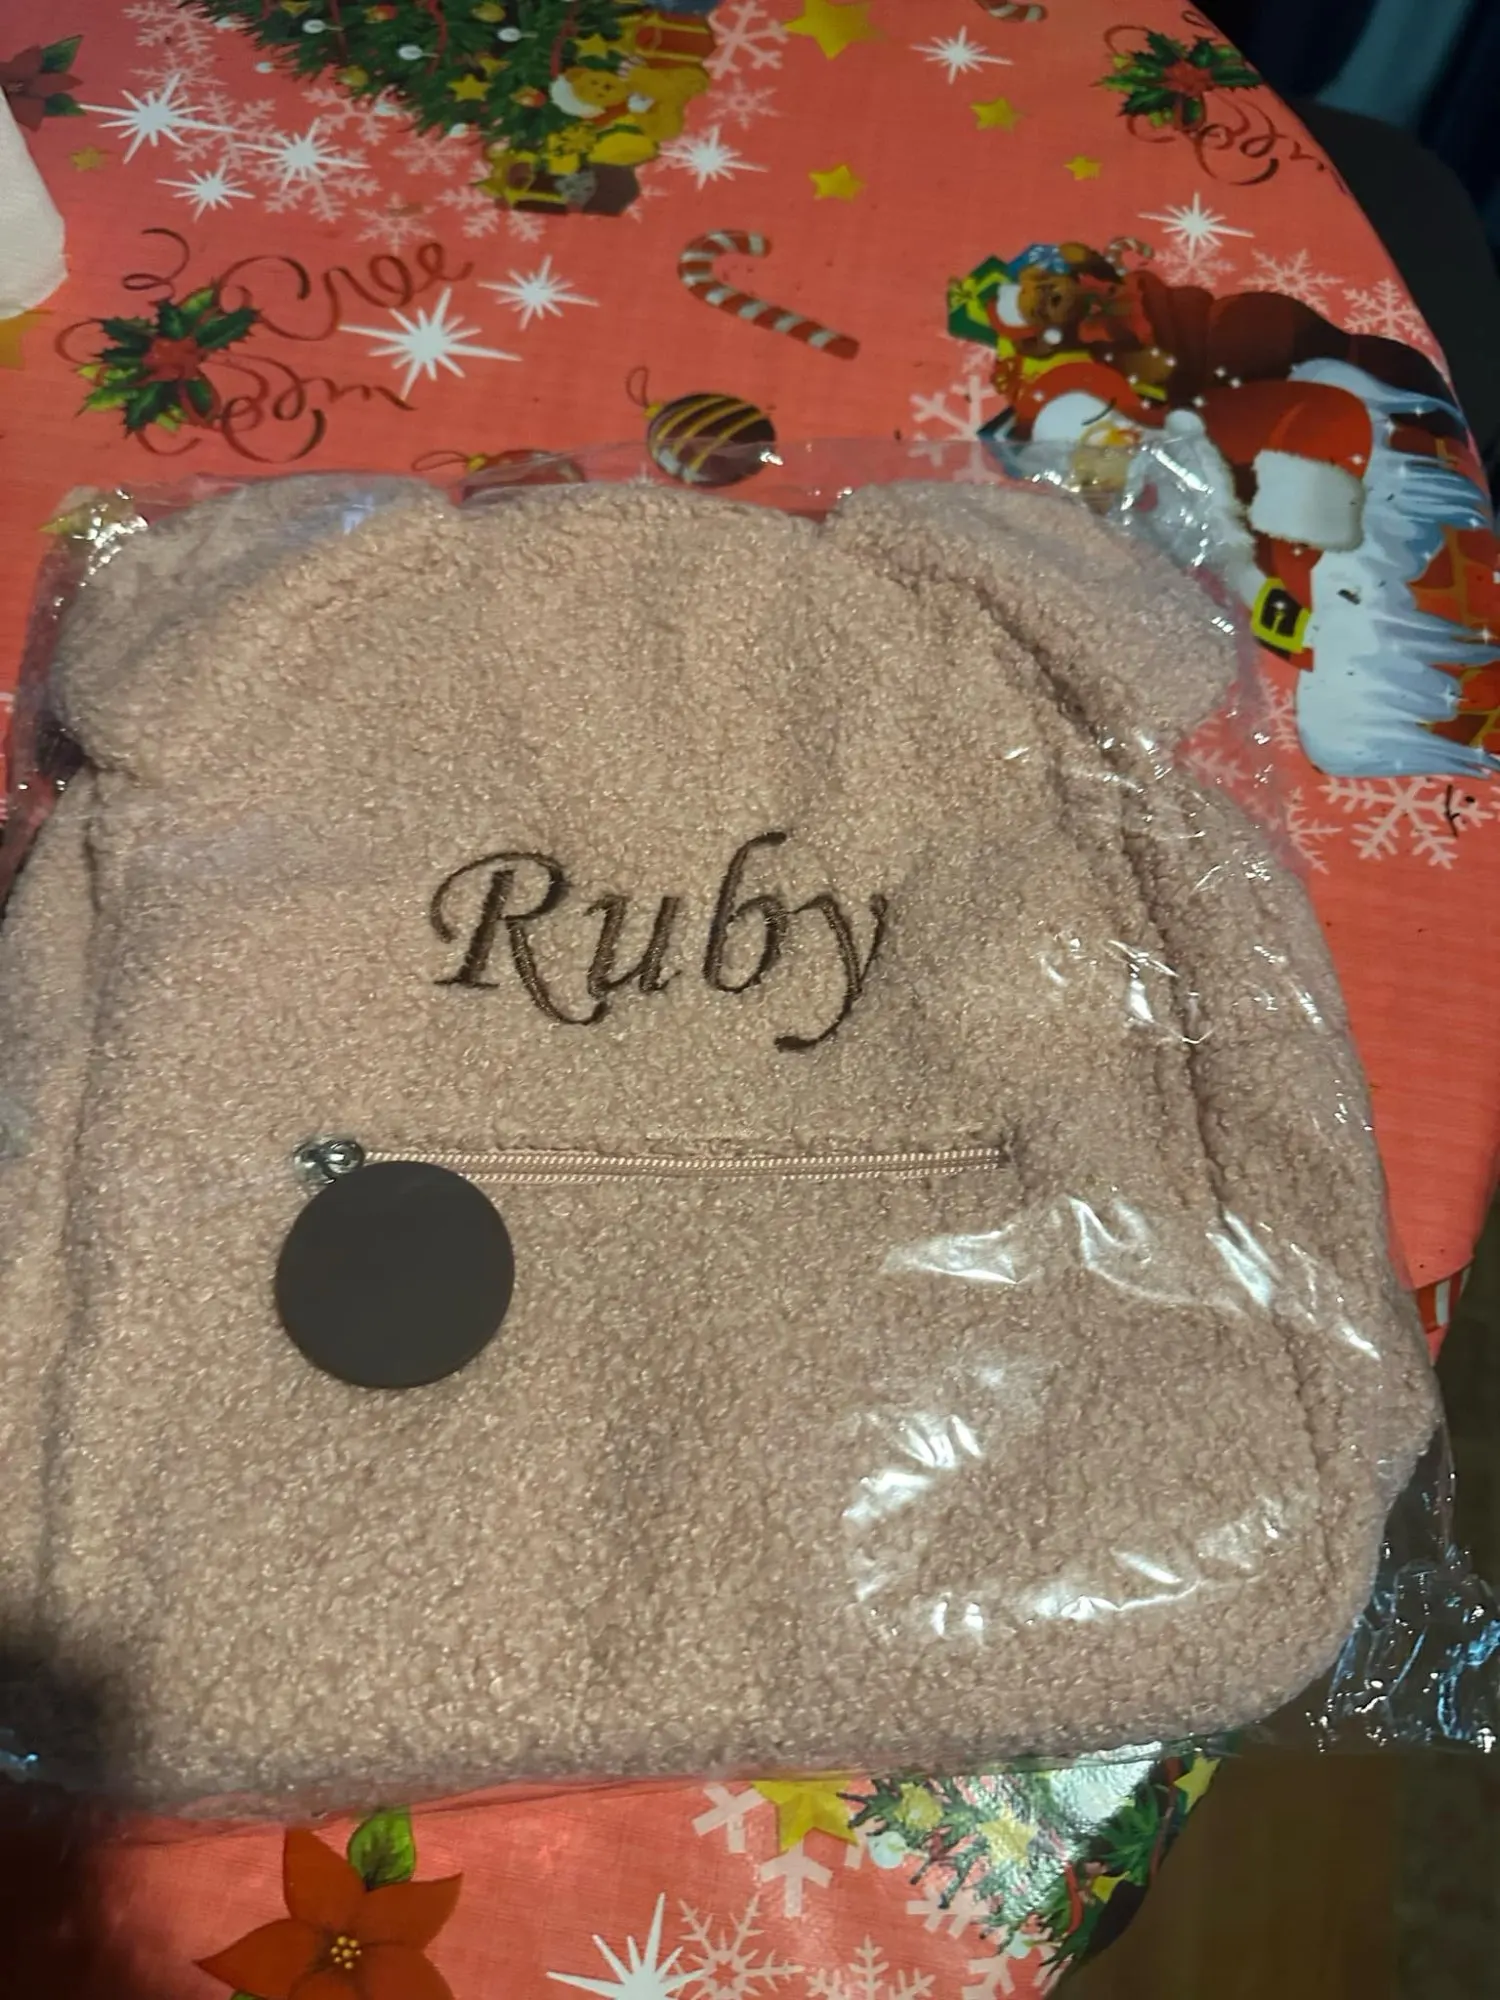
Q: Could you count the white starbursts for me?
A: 9